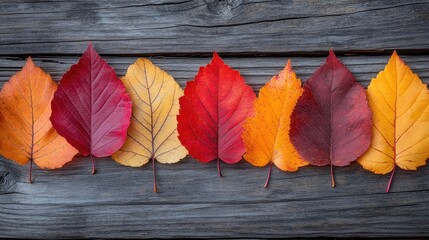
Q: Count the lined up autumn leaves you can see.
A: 7